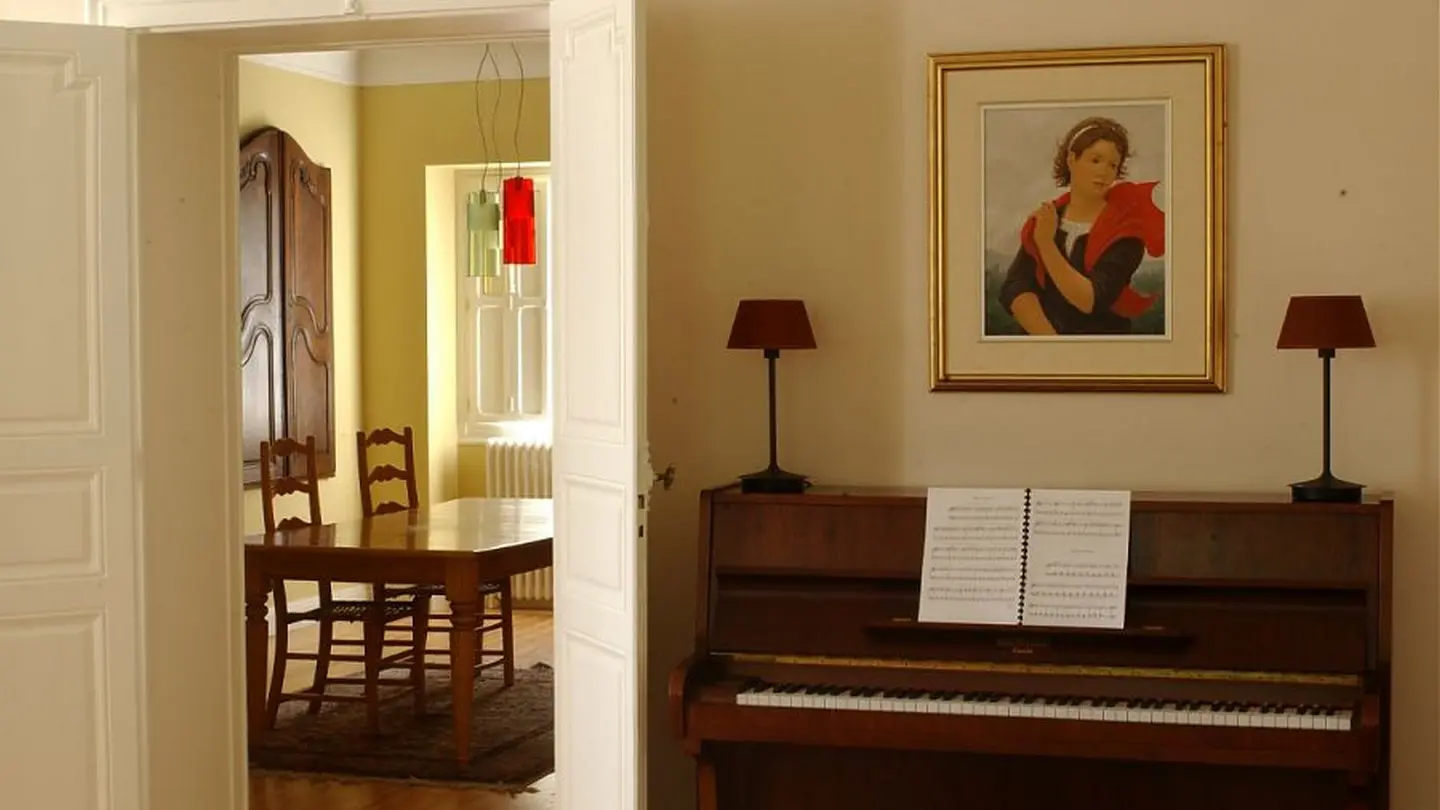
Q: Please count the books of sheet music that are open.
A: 1